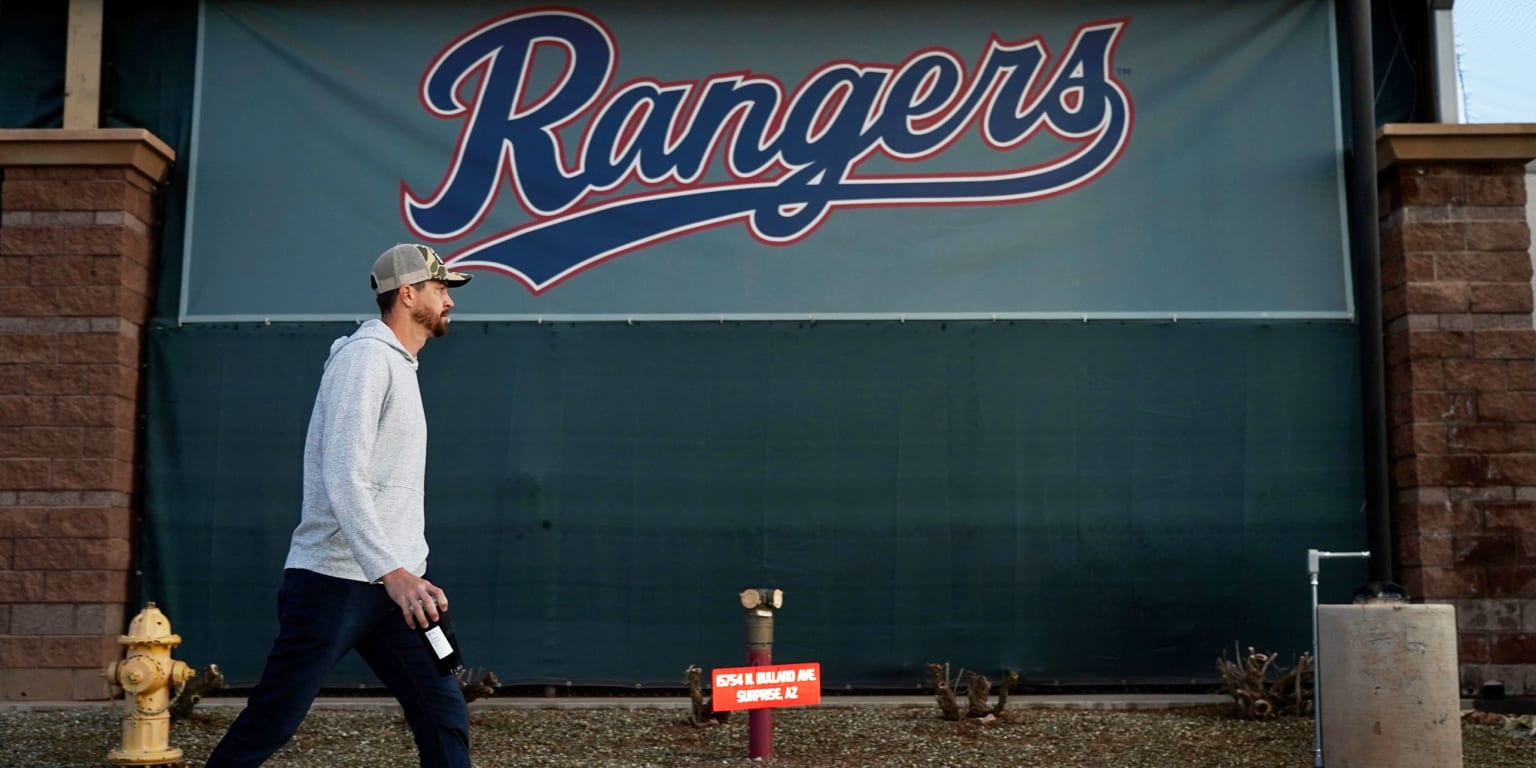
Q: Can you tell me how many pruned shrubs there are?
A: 5